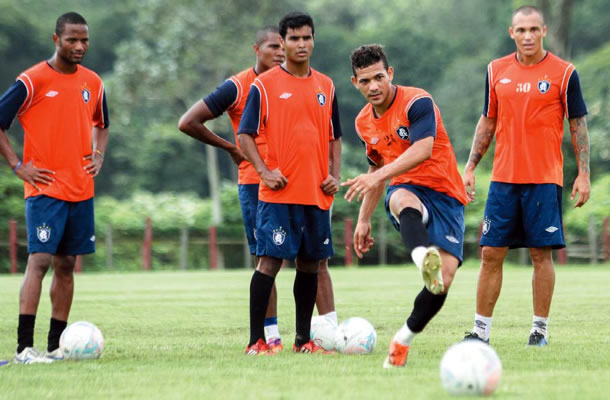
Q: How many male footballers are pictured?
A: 5